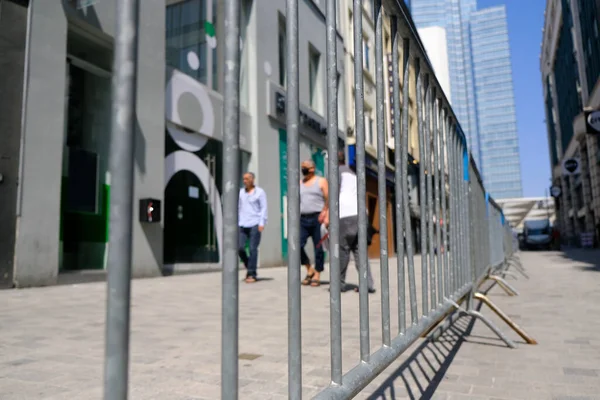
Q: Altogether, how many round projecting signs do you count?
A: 3